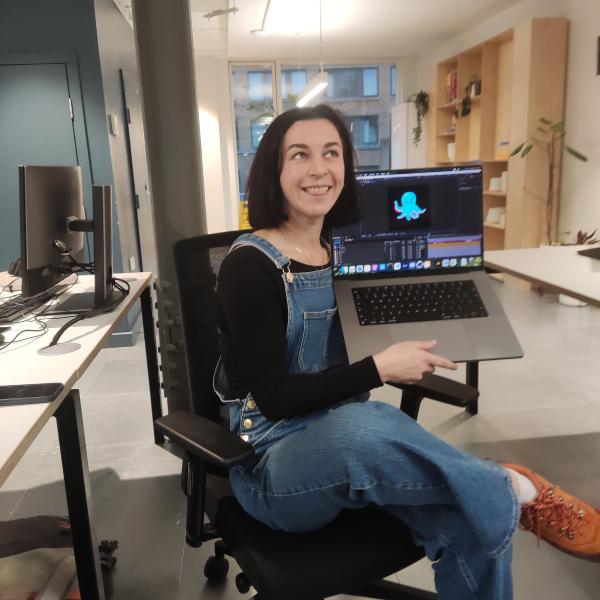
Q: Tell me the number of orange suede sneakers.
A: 1